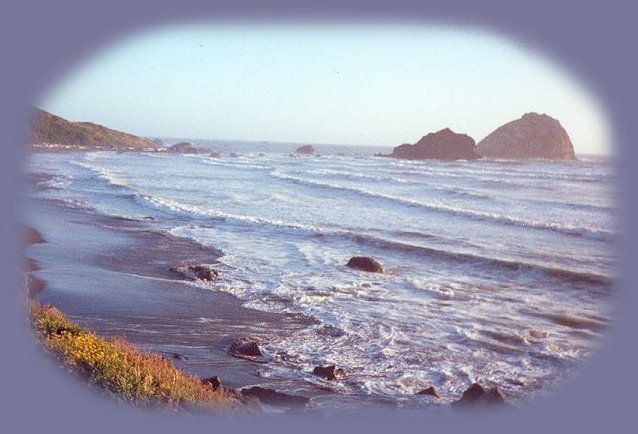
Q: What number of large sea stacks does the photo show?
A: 2